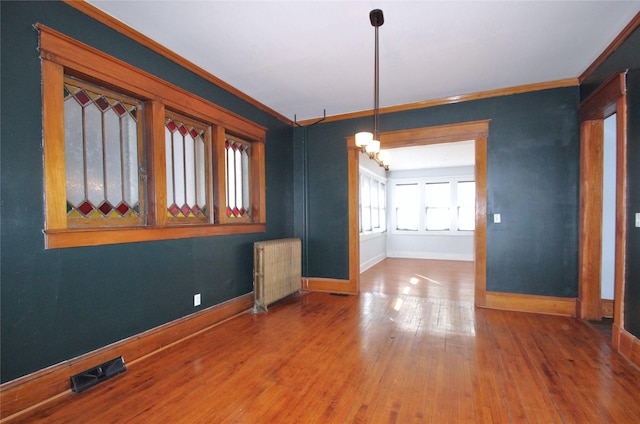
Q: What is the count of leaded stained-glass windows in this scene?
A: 3